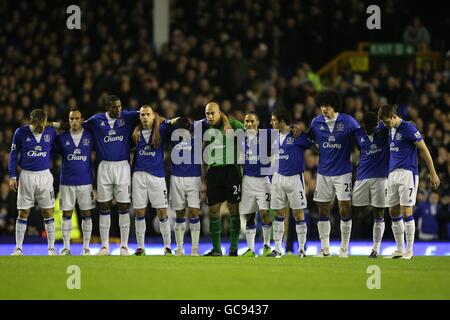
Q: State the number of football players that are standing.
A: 11